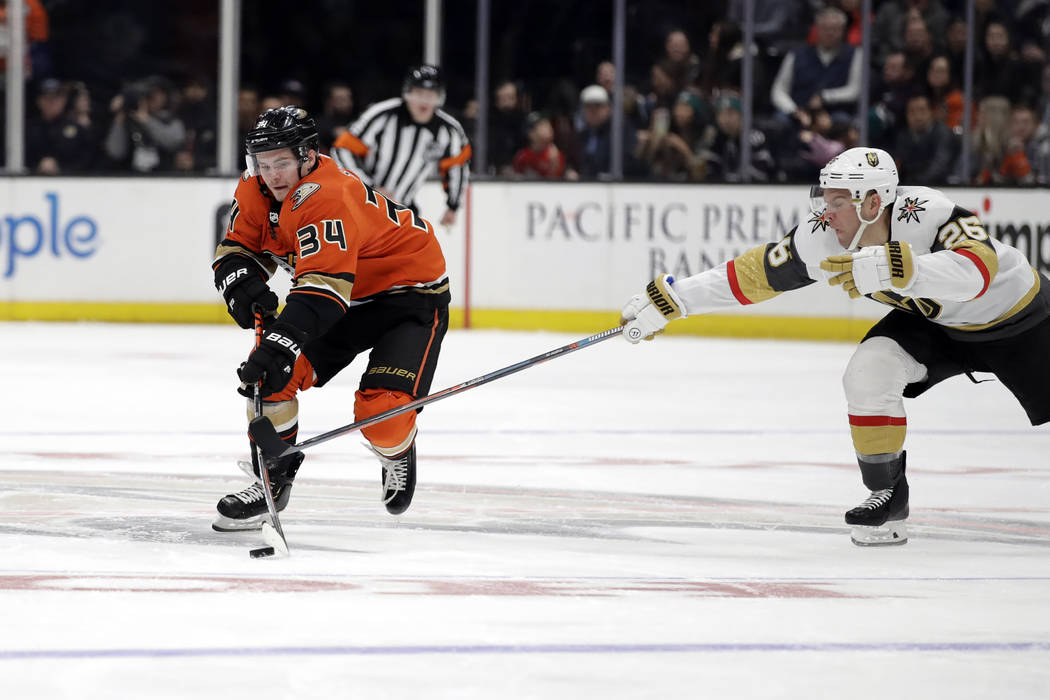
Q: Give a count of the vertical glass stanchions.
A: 8